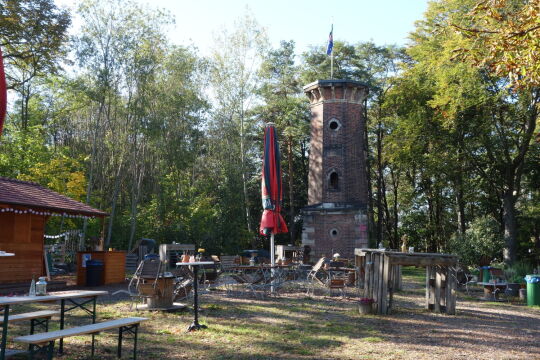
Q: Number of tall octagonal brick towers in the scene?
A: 1